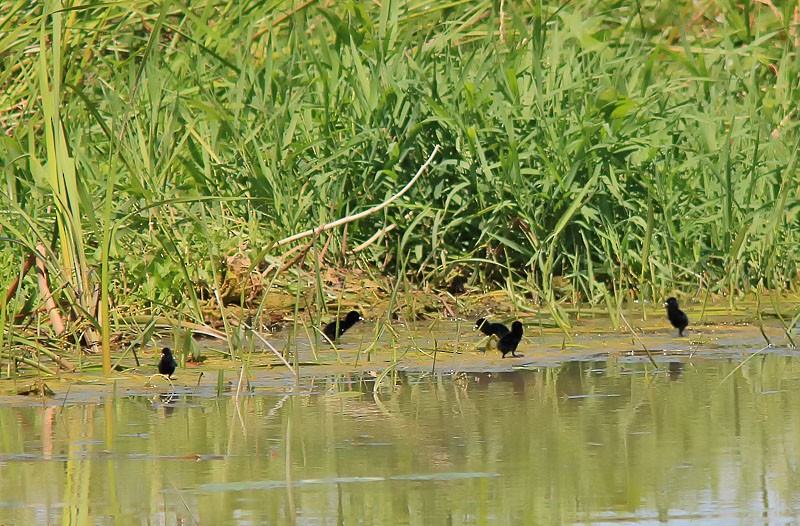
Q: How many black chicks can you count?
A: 5